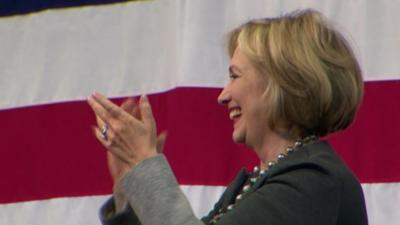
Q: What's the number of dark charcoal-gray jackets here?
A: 1